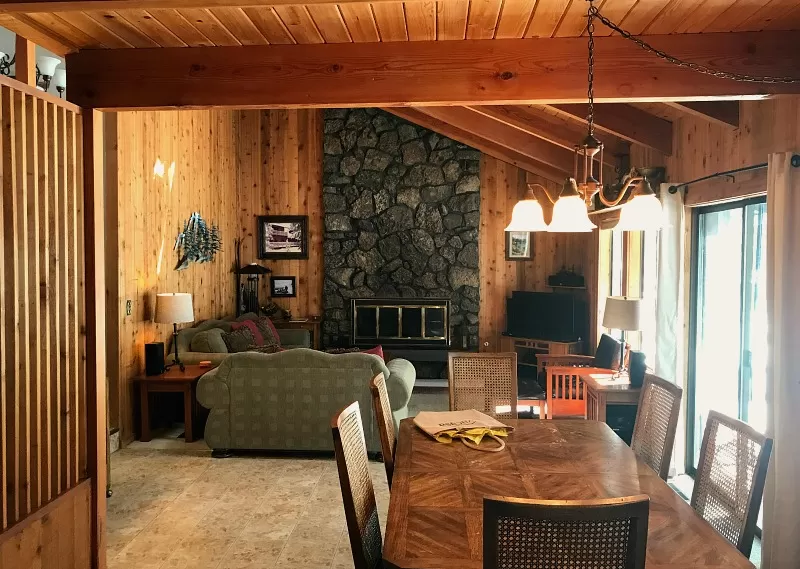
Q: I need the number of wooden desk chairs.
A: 6